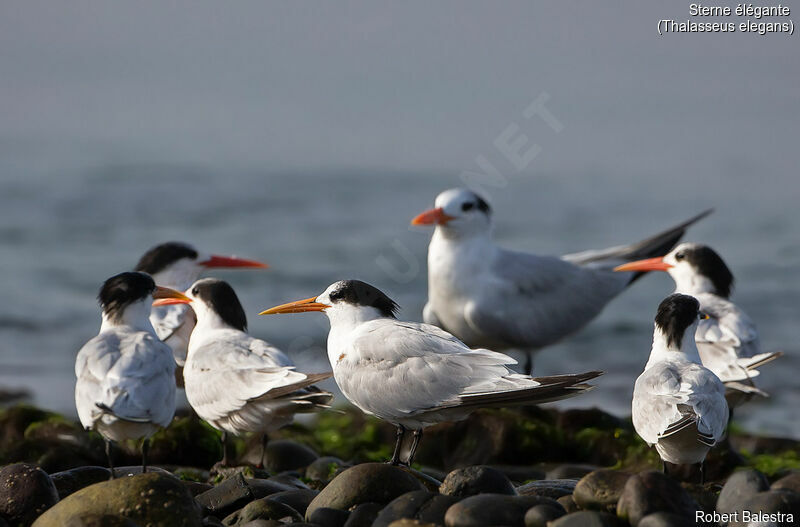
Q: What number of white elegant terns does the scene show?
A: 7